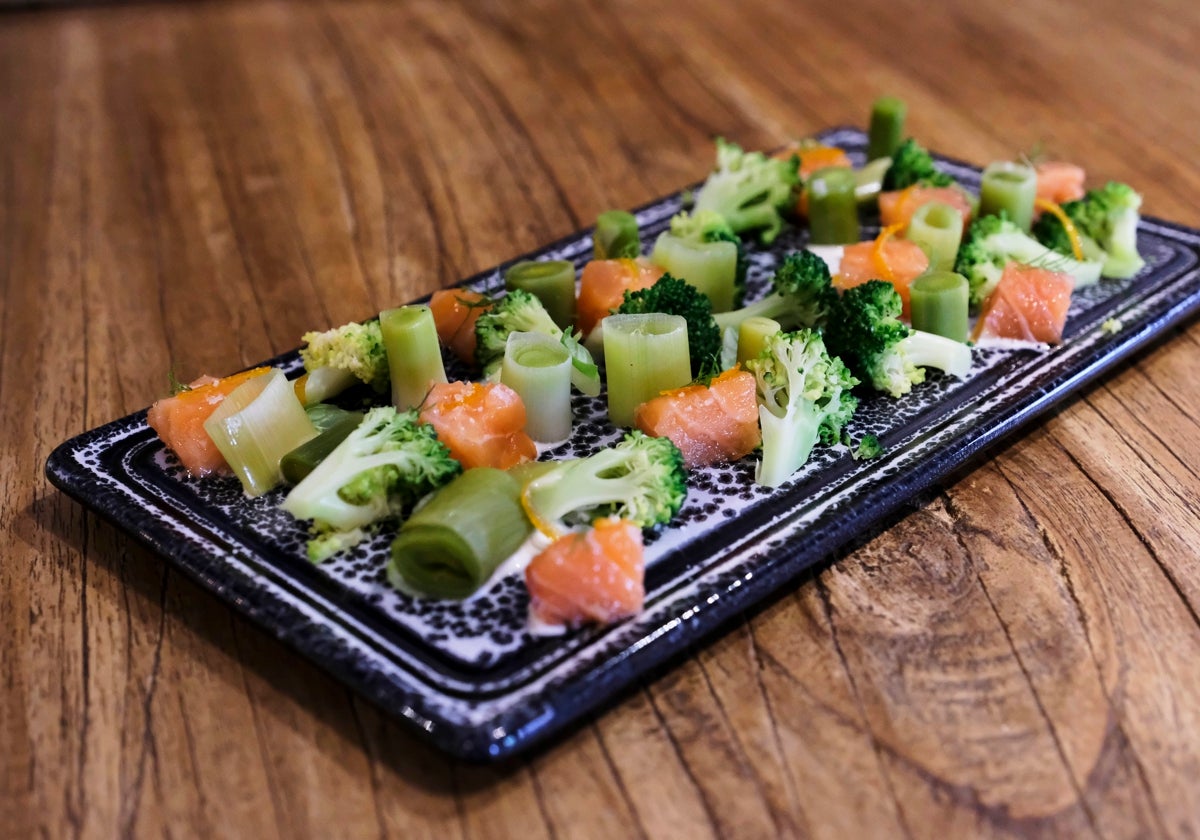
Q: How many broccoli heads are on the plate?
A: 13